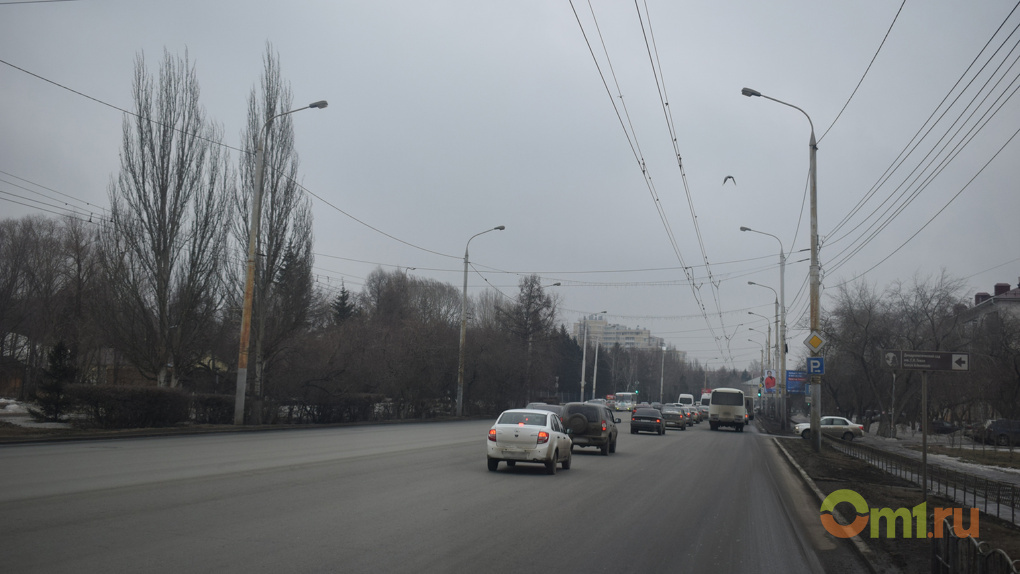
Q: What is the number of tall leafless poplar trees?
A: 2